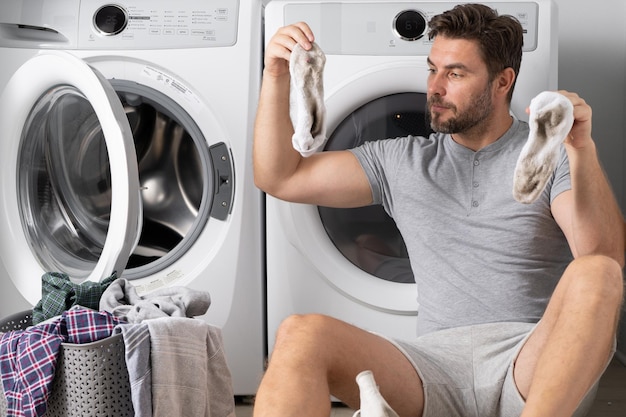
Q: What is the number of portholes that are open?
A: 1